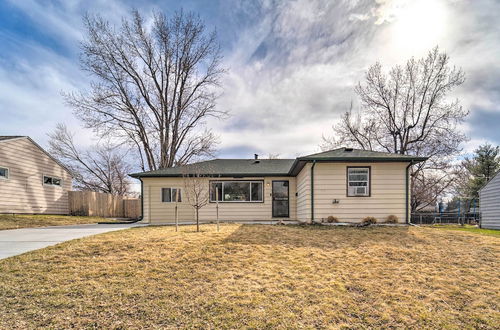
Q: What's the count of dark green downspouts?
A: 3